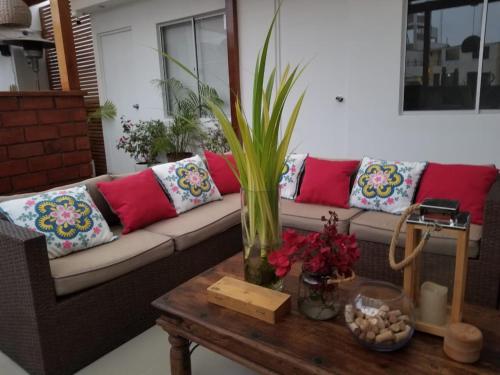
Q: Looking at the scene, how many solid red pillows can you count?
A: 4